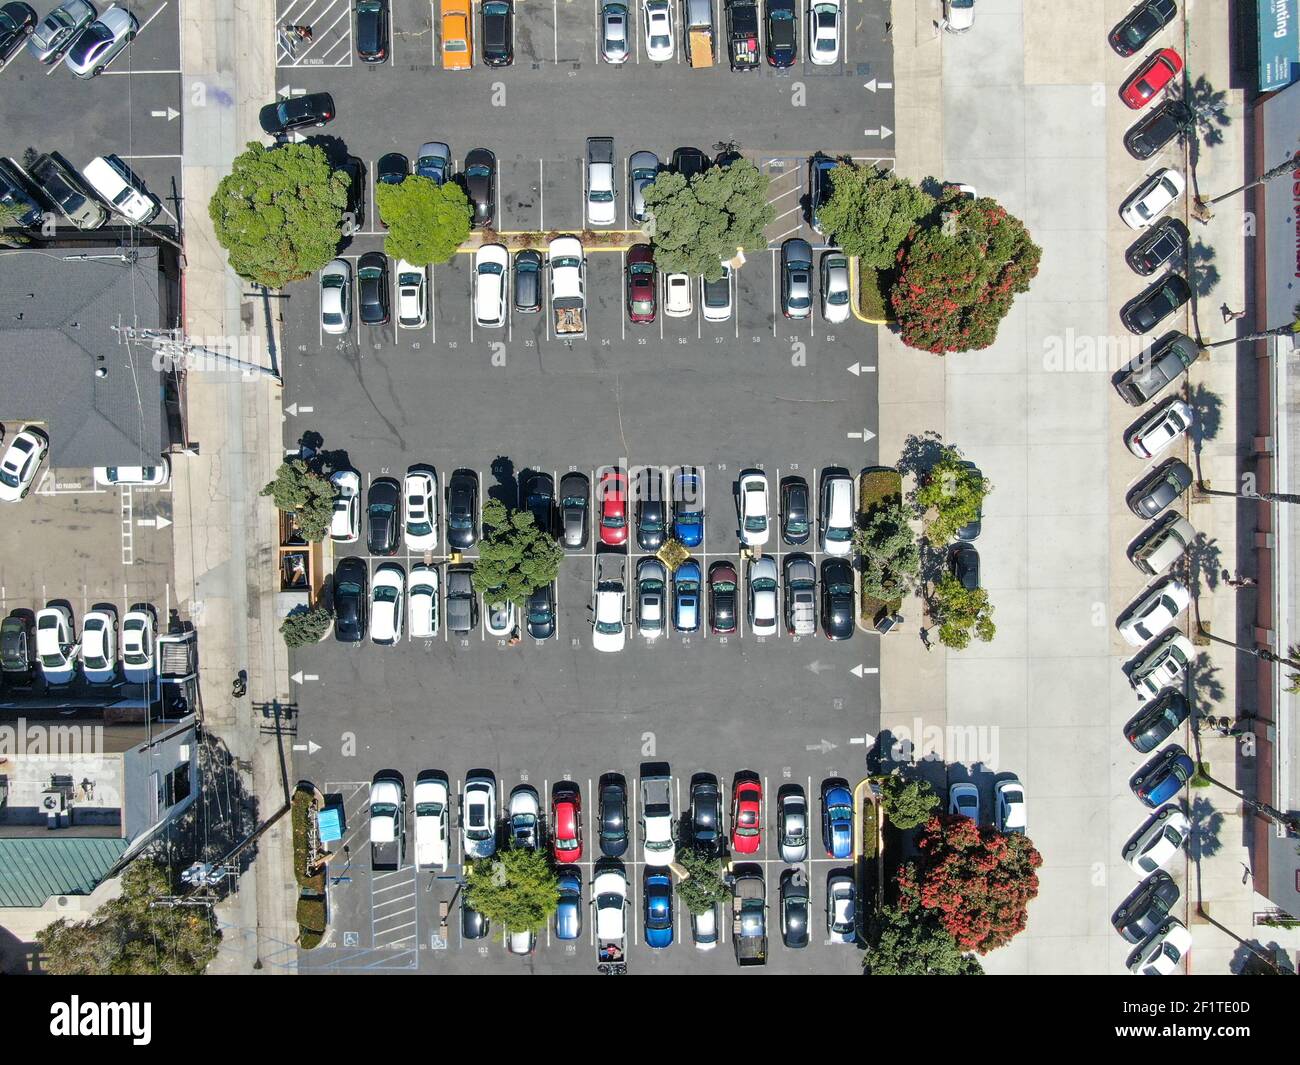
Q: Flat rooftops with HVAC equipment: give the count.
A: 1